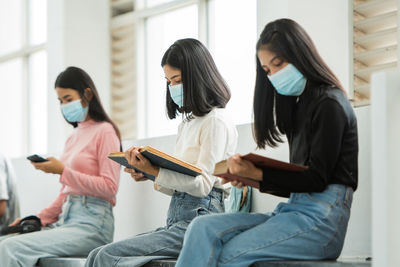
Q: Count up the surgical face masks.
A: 3